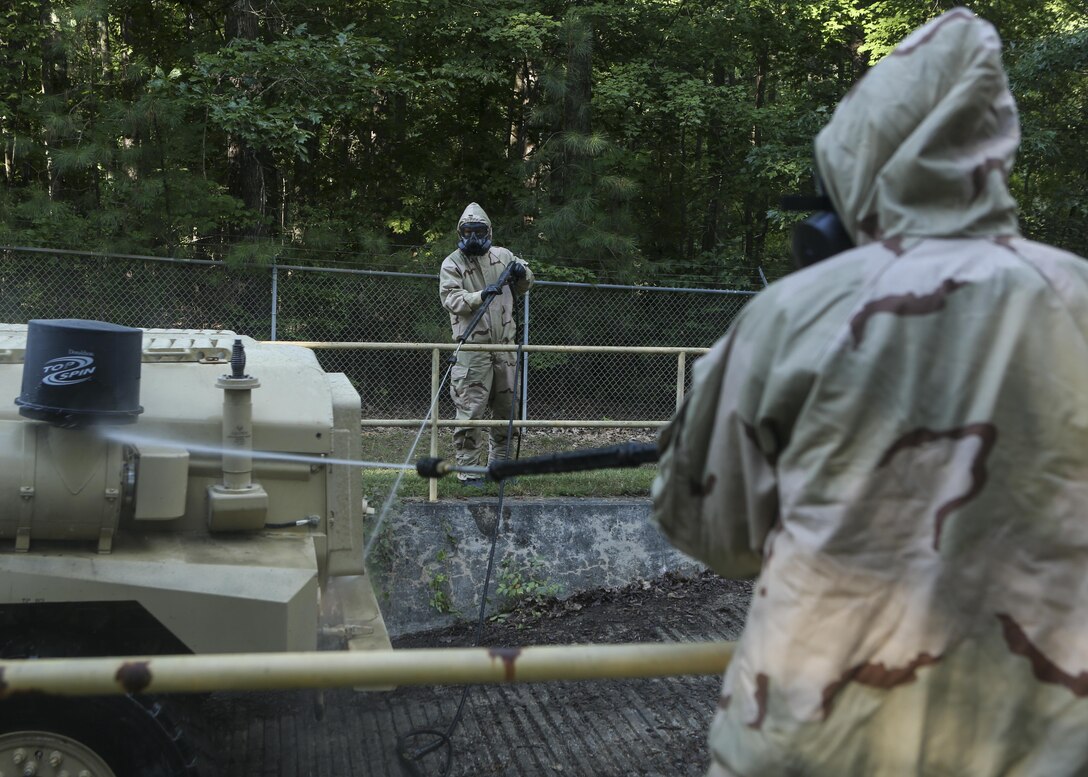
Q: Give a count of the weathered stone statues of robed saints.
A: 0